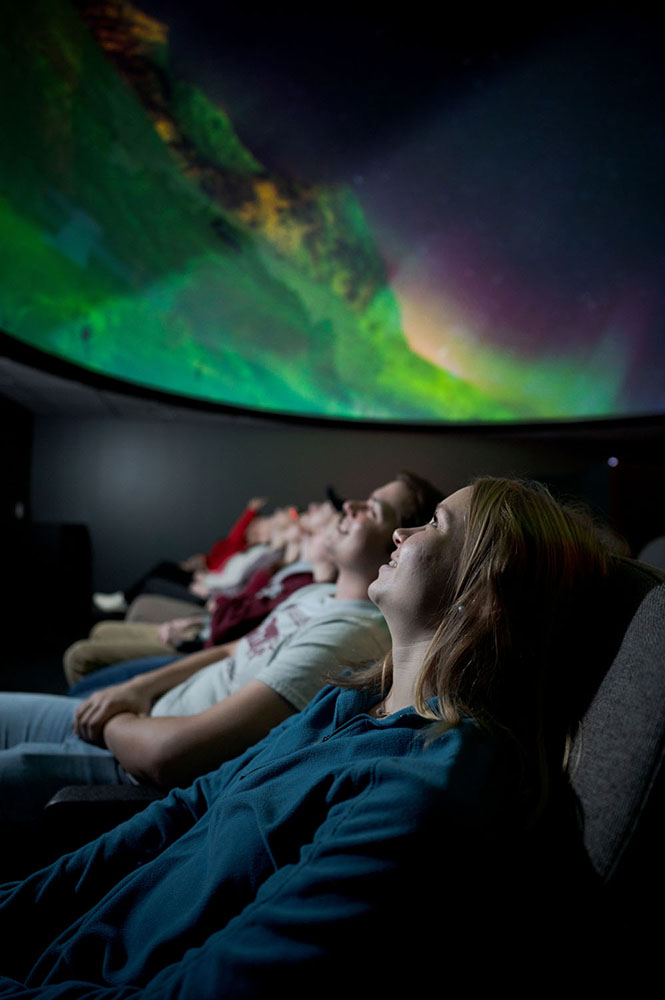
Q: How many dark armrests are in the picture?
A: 1